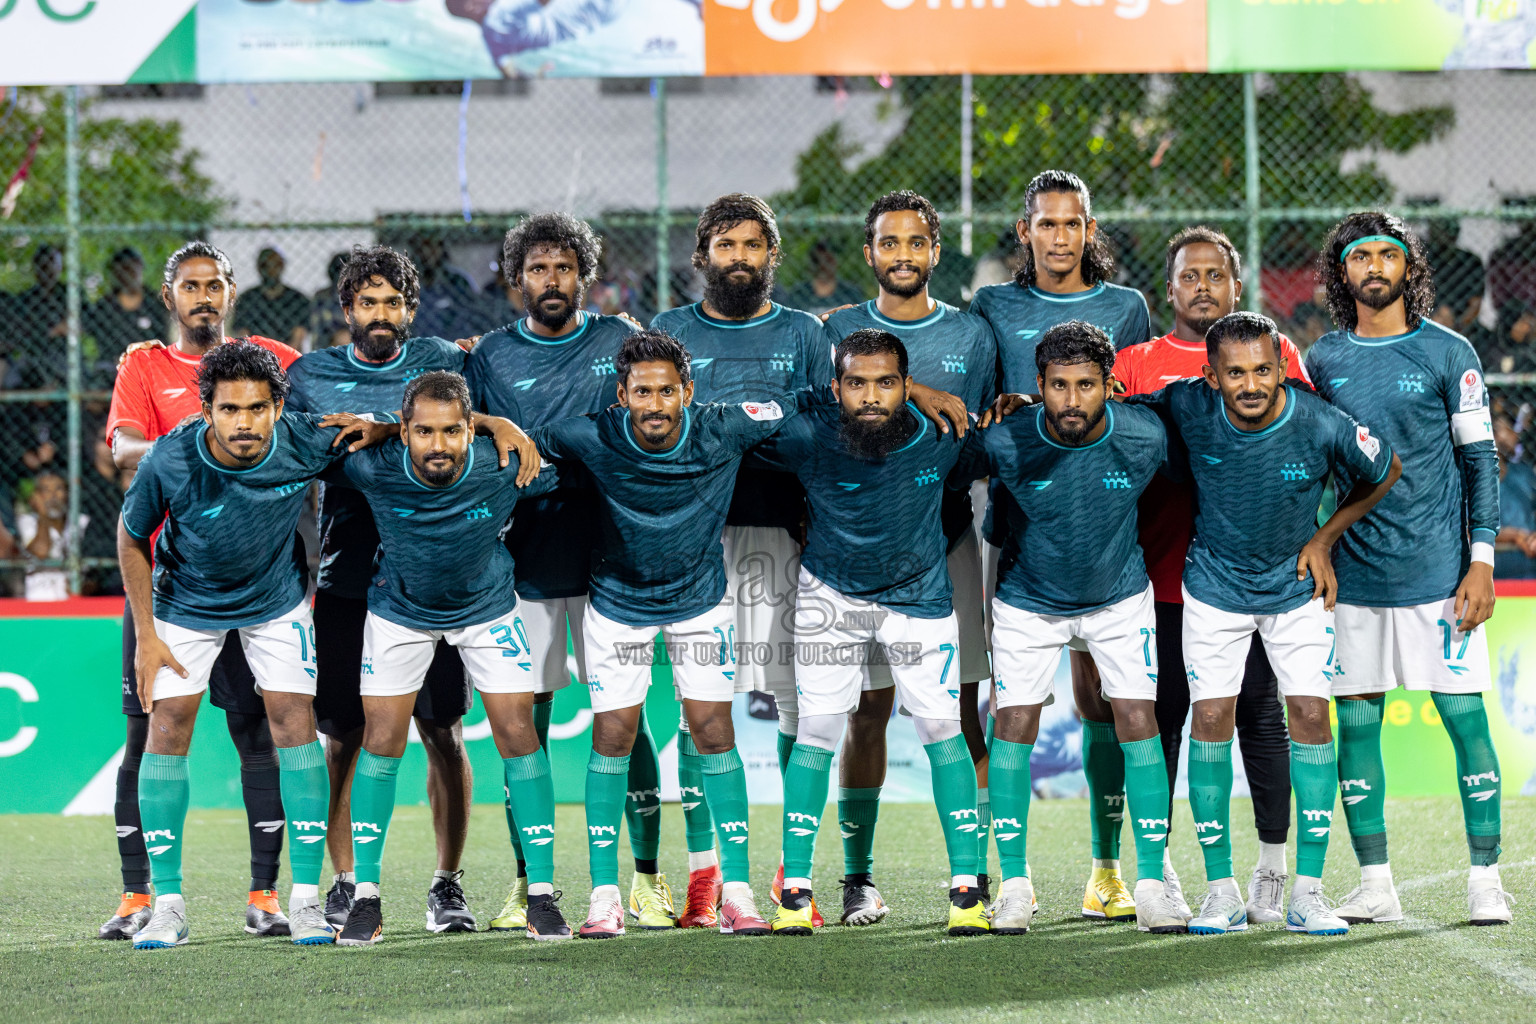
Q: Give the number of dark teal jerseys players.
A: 12